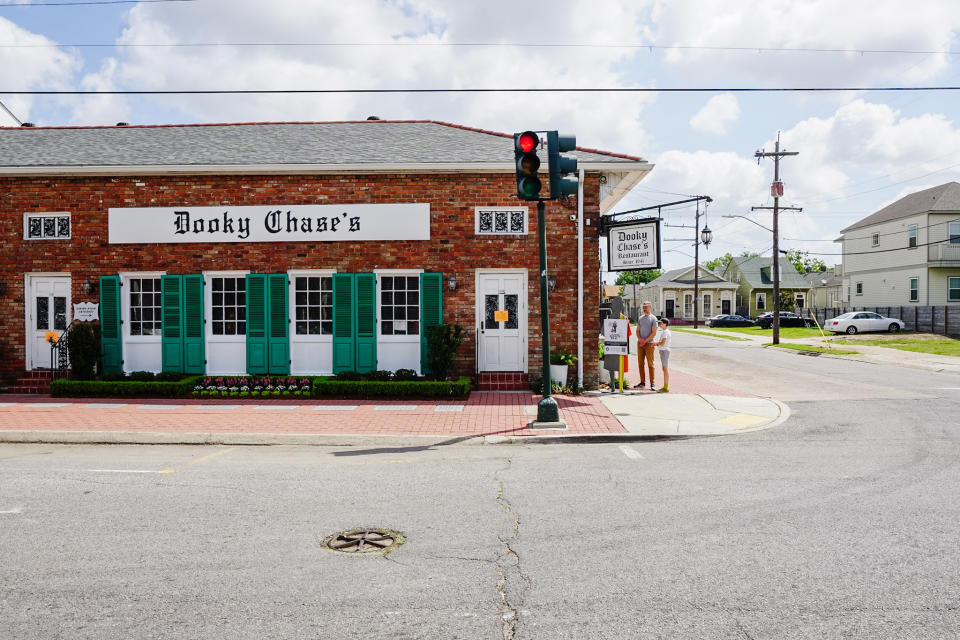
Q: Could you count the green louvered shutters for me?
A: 8